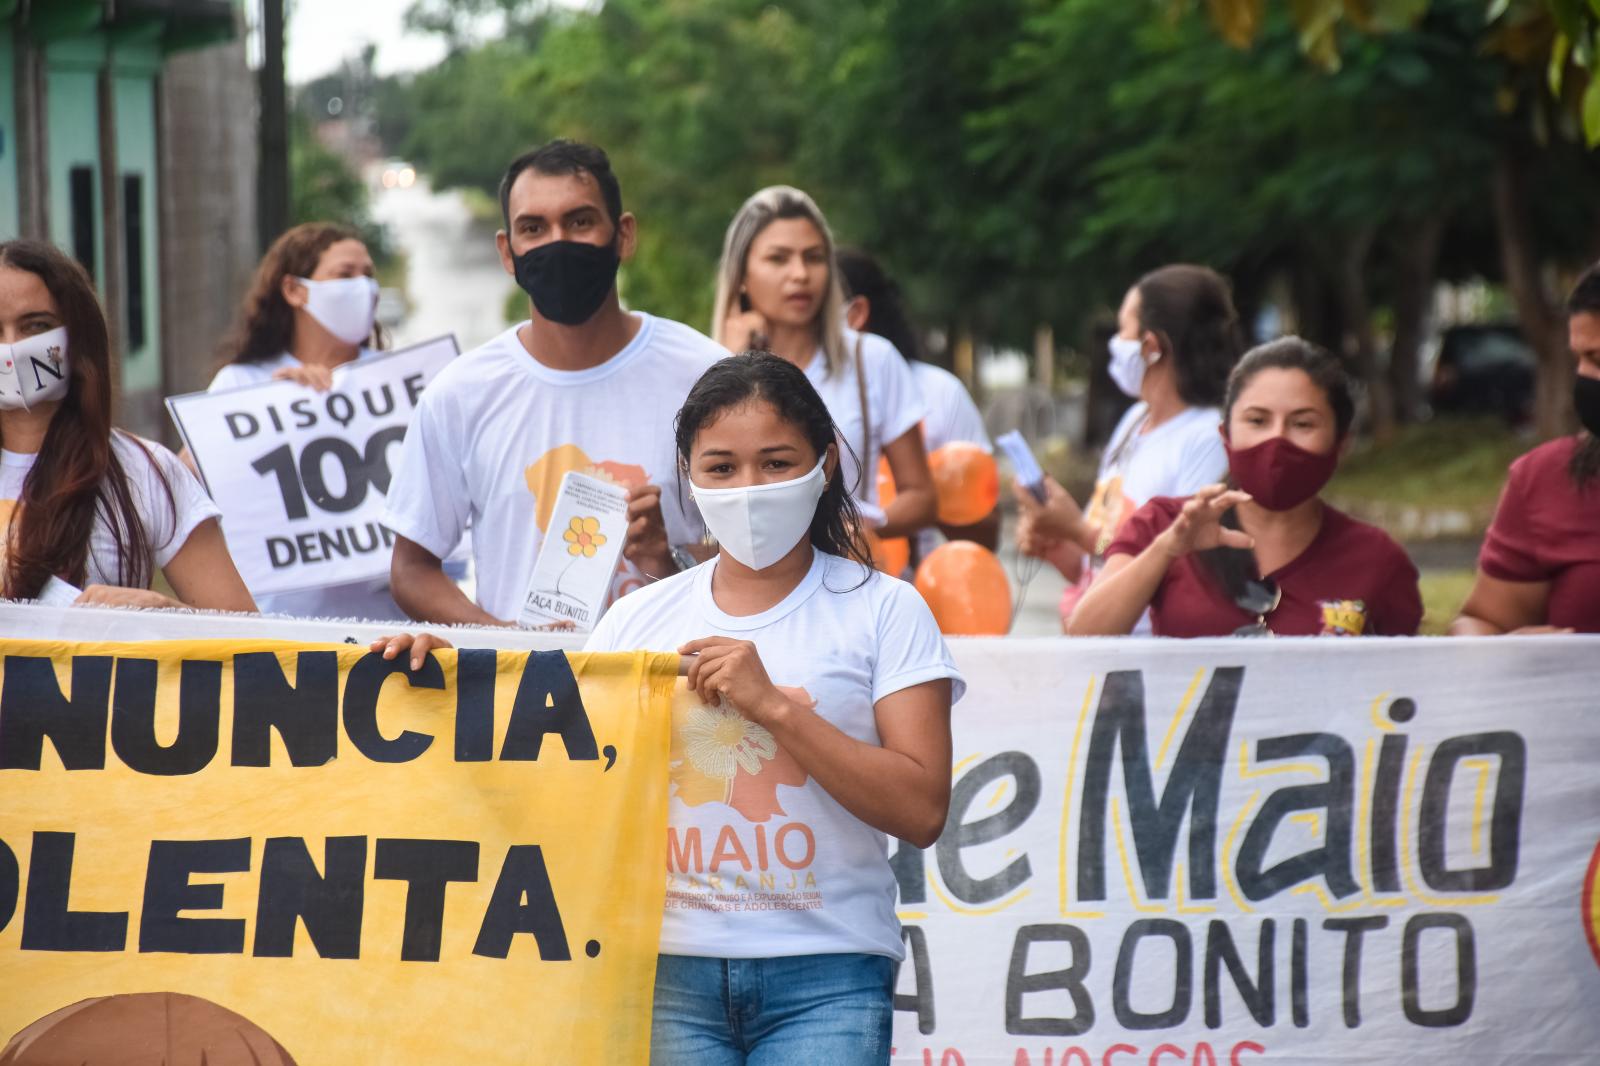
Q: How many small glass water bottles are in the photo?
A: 0